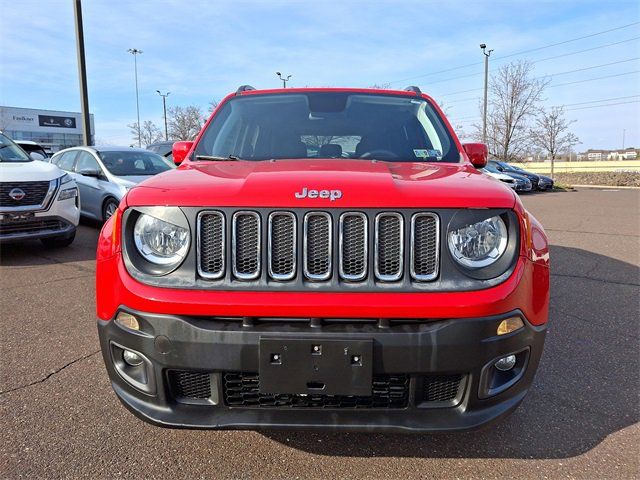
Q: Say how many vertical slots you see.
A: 7